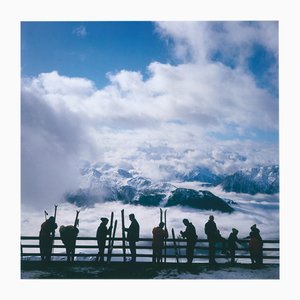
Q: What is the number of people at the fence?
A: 9